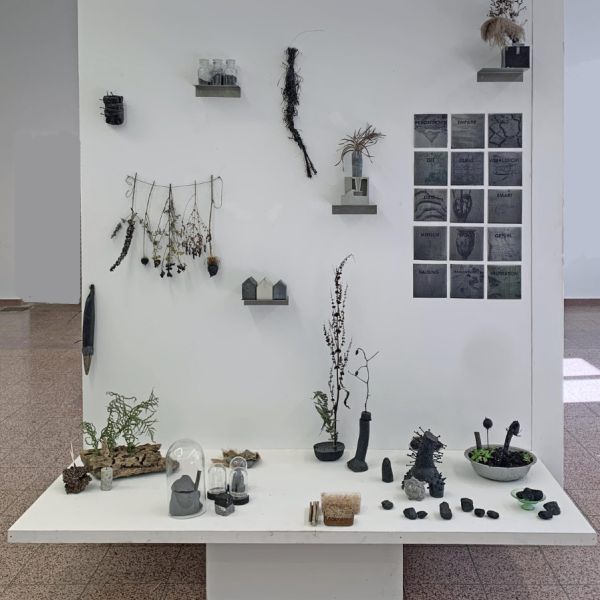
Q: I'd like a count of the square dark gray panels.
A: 15